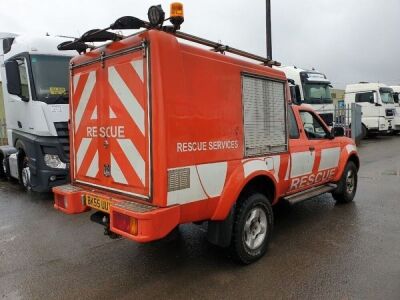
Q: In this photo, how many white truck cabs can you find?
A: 4